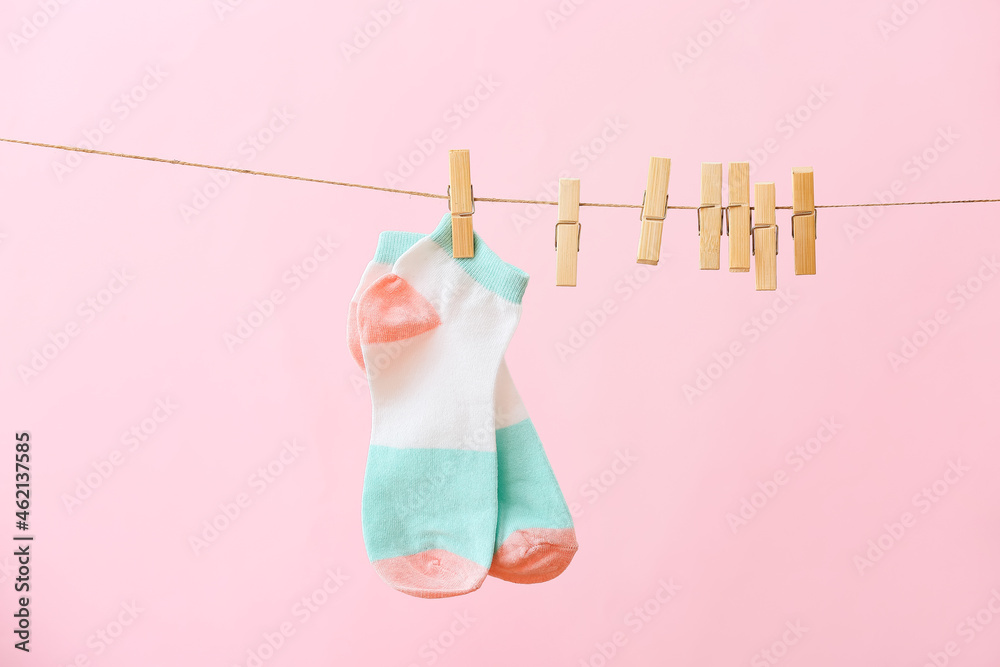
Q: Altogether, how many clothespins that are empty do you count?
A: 6